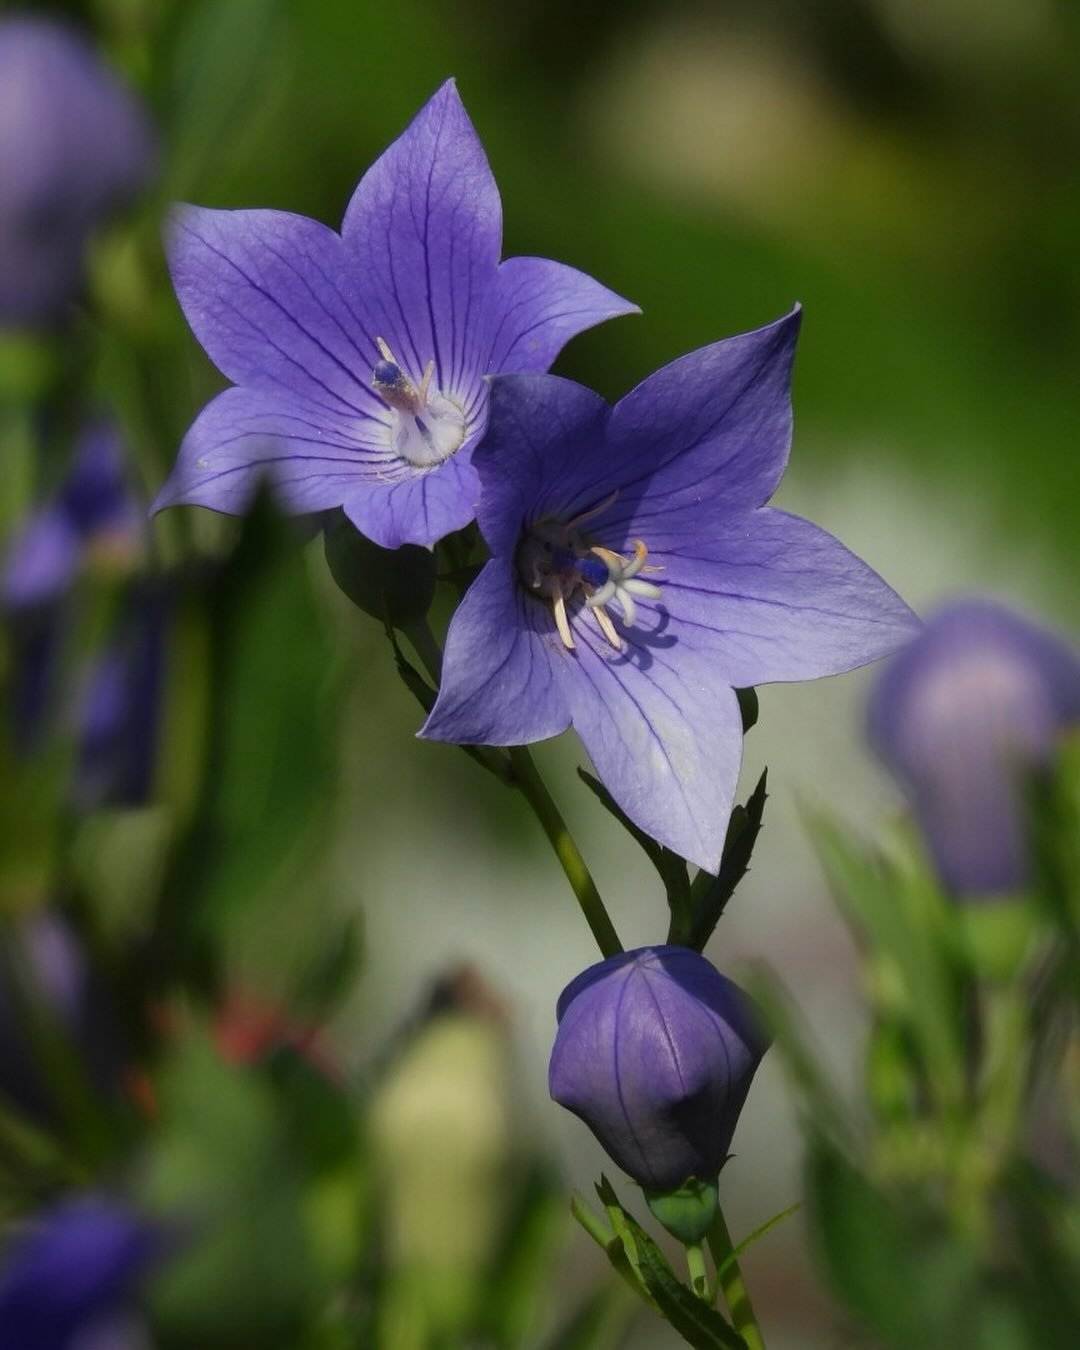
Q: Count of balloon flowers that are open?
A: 2